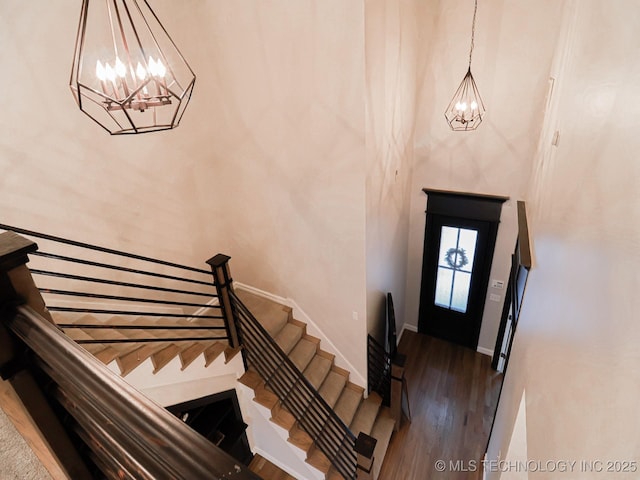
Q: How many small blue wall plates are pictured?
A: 0